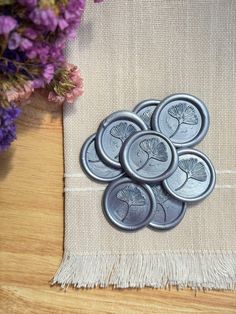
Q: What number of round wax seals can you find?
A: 8